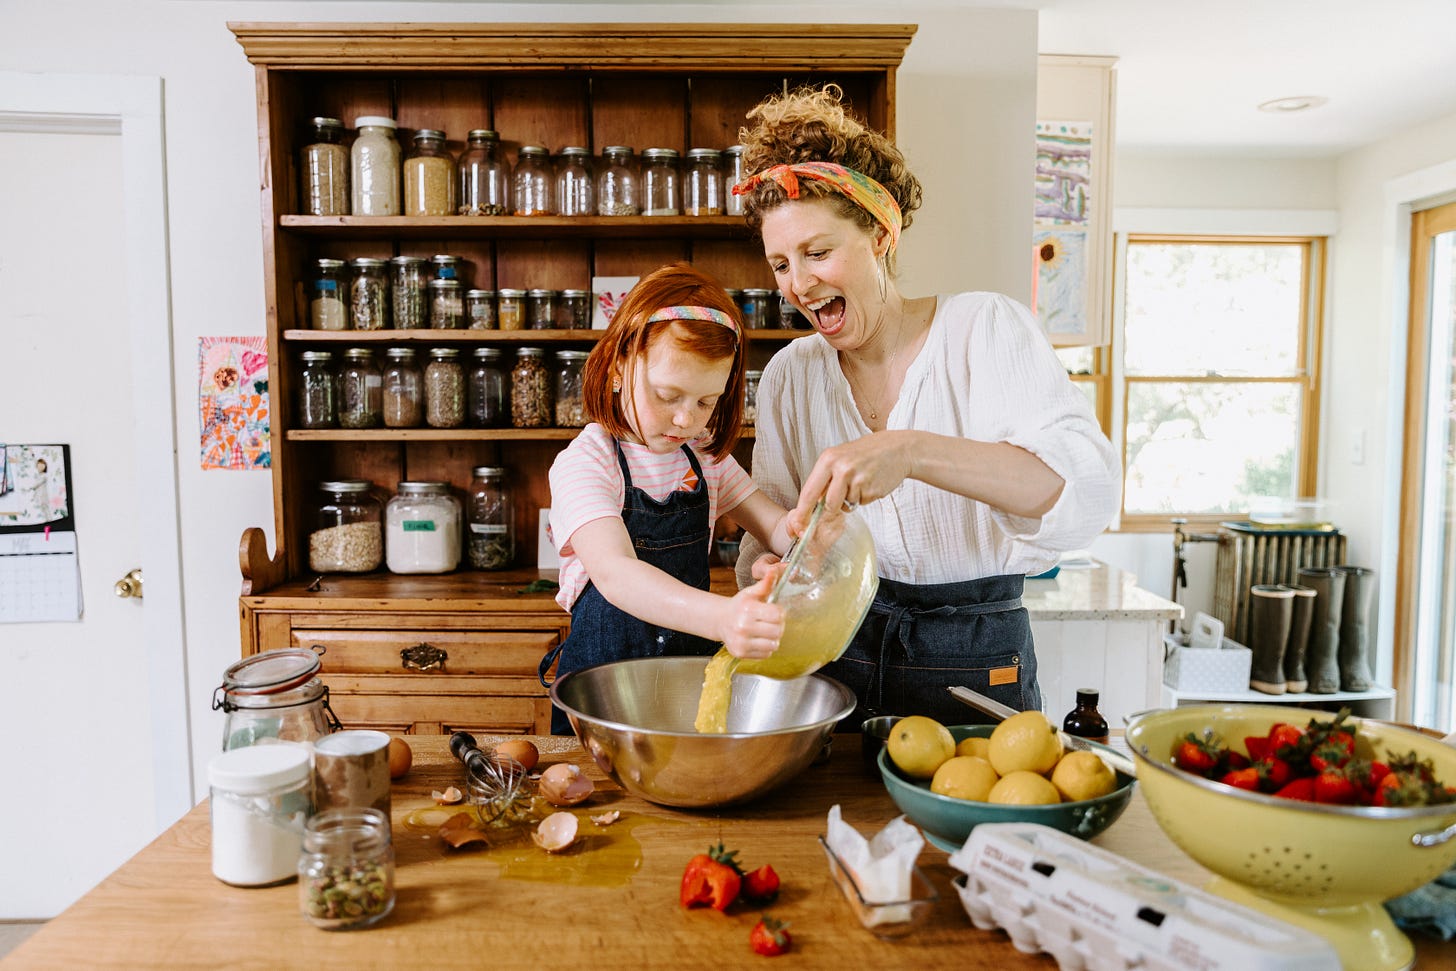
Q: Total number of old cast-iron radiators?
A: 1